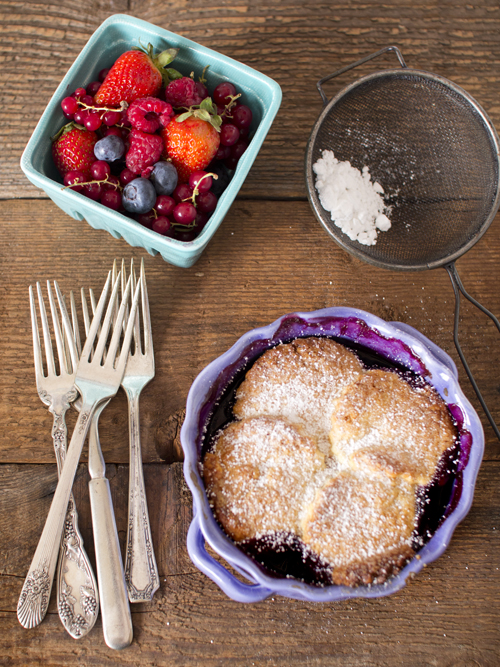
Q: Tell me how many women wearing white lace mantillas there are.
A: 0